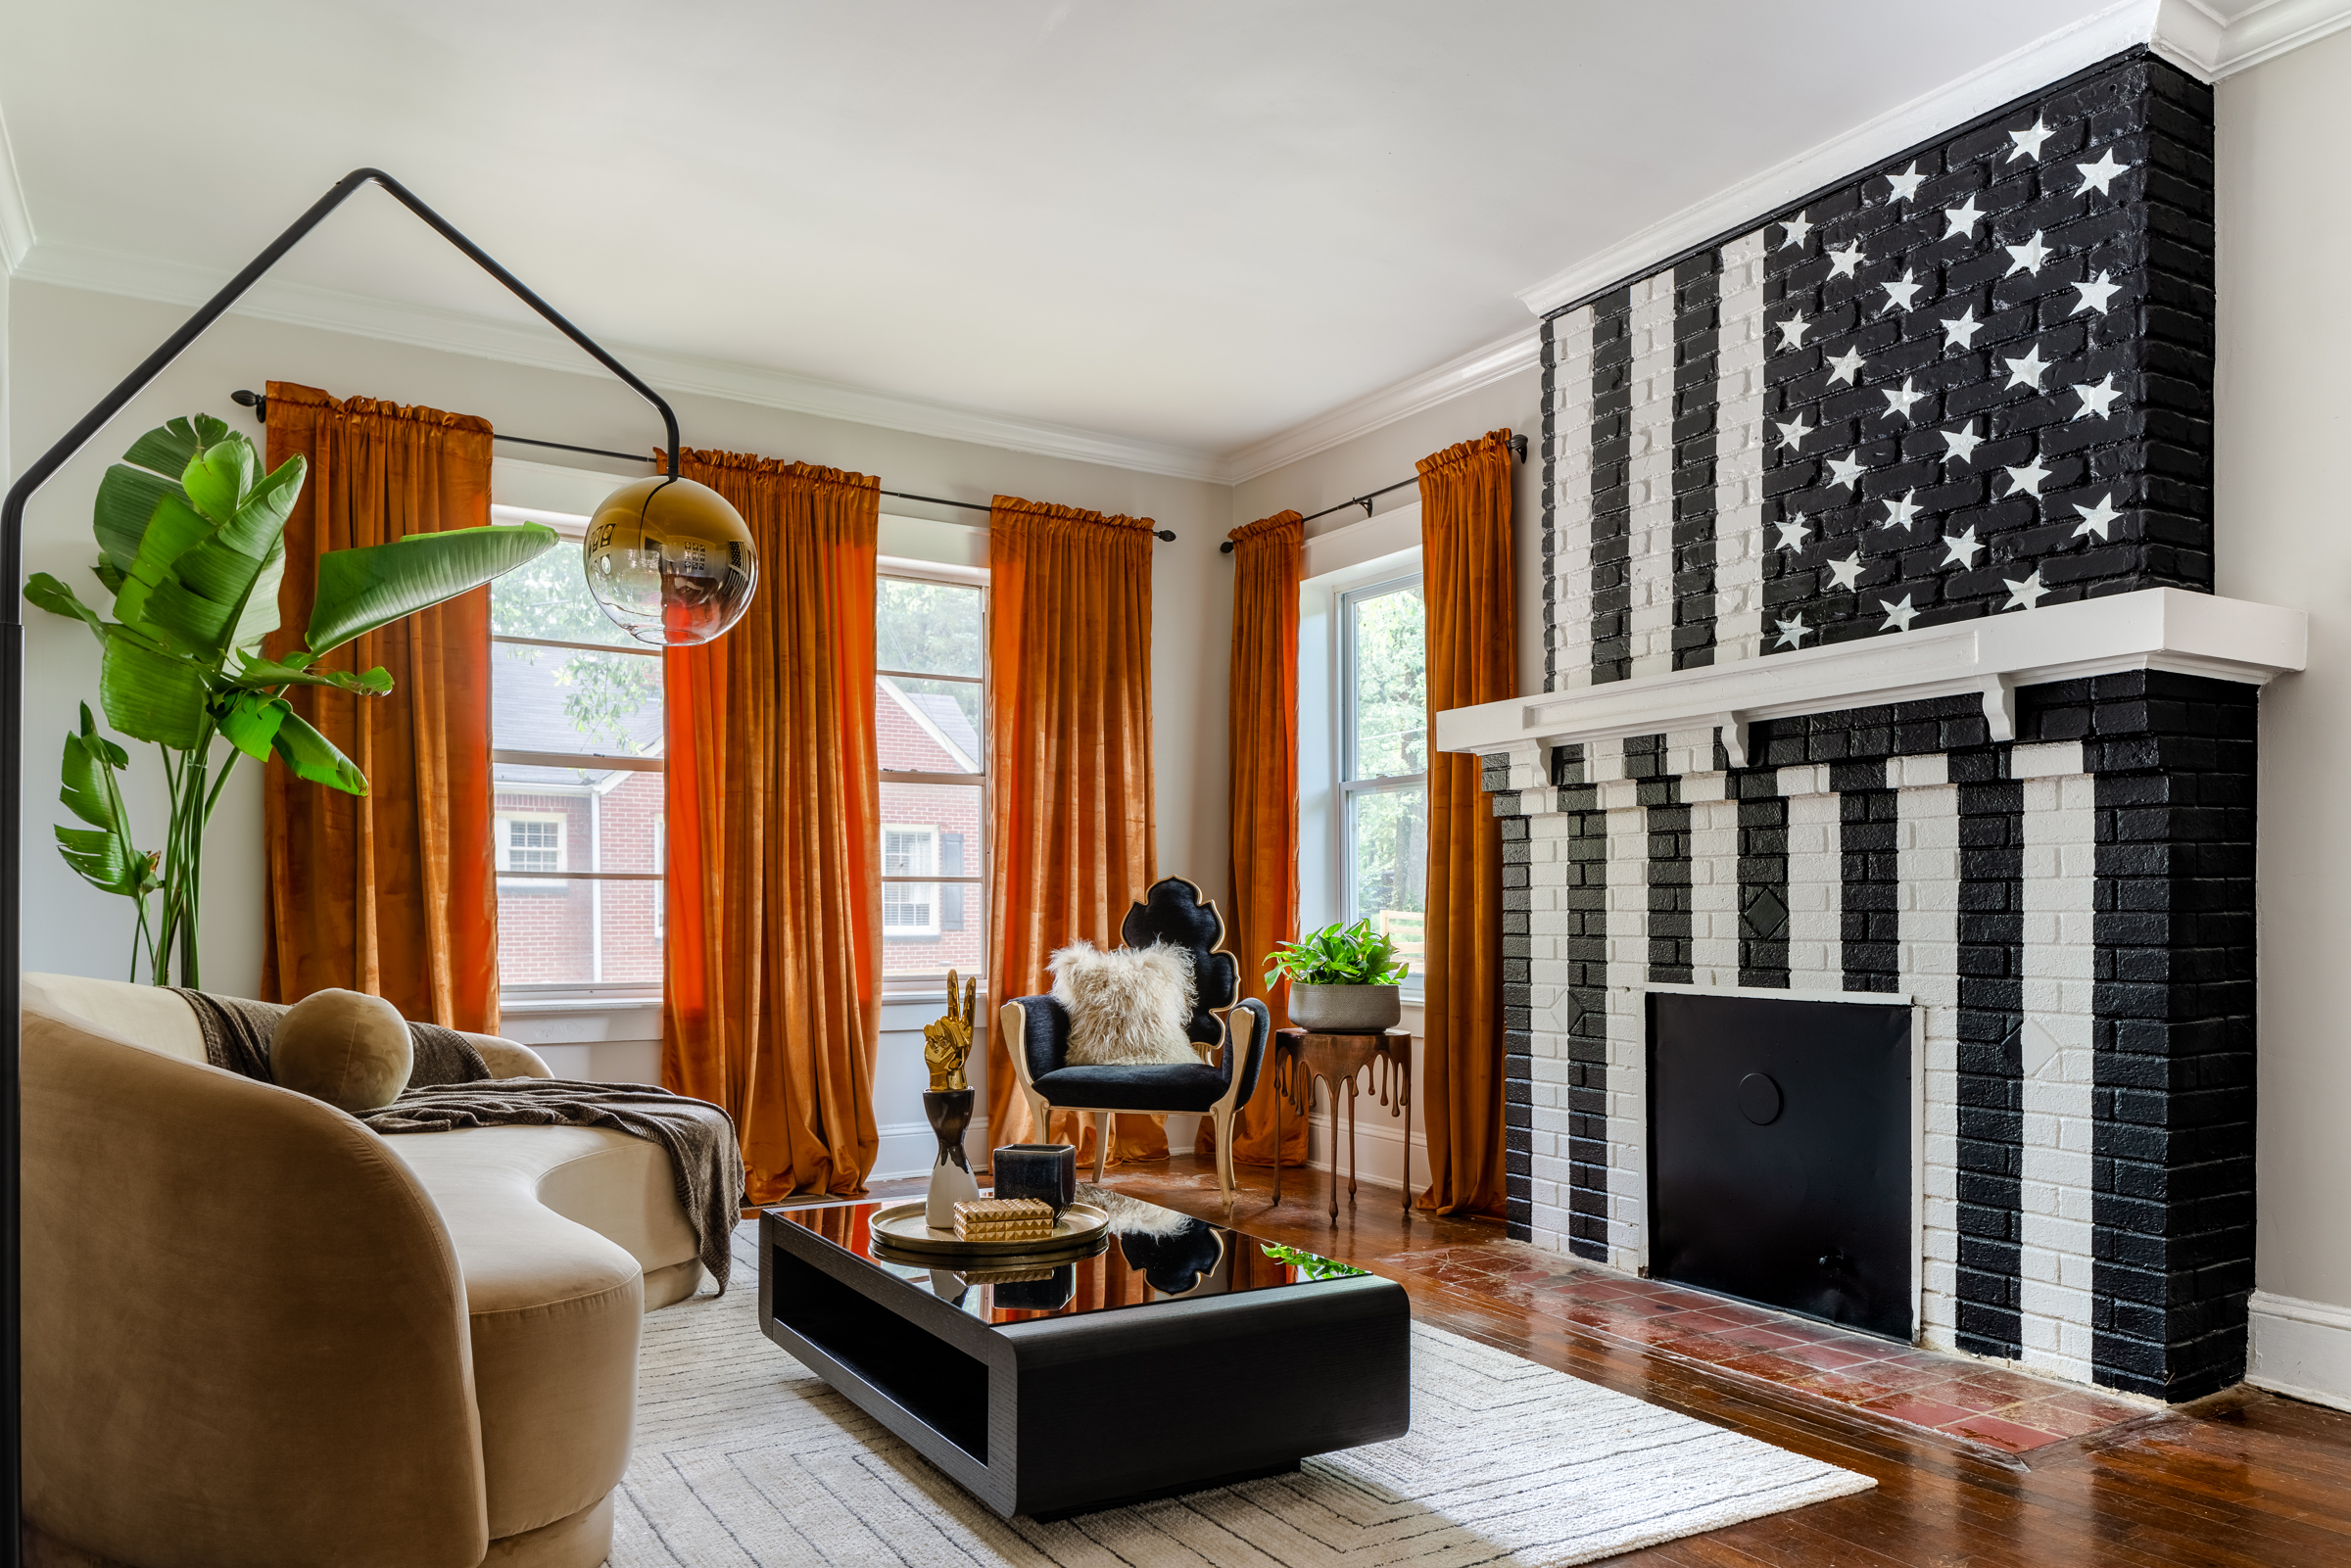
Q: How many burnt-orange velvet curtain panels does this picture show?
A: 5